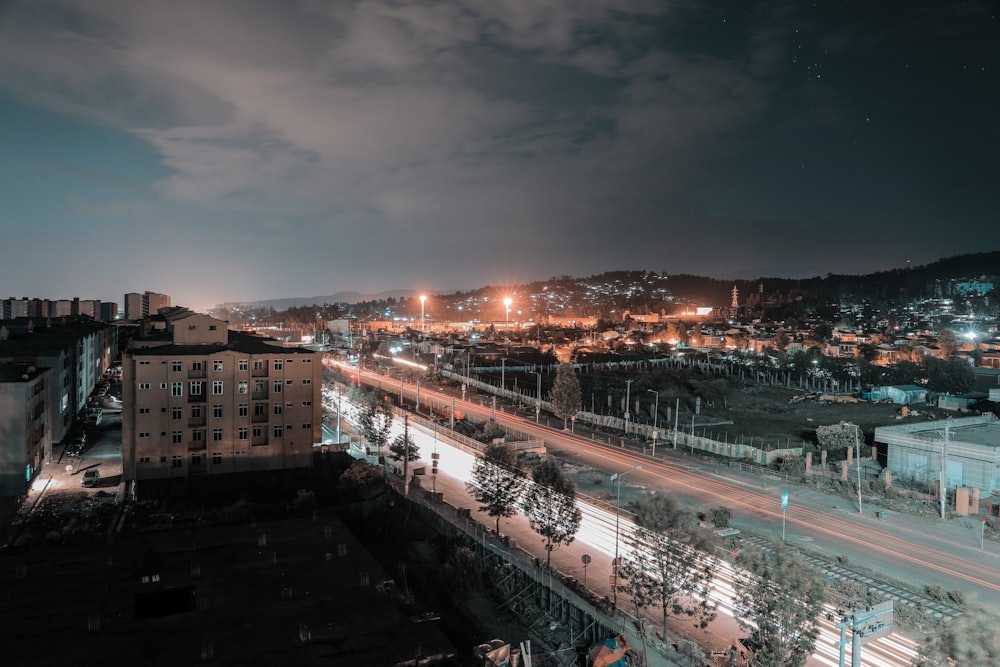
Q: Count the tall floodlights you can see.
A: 2